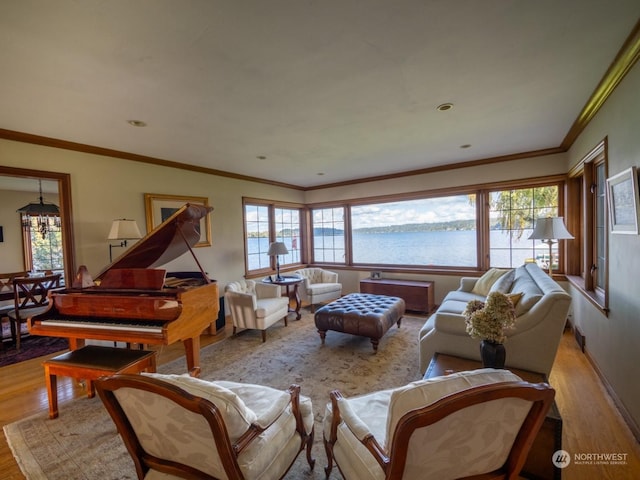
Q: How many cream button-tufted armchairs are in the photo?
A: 2